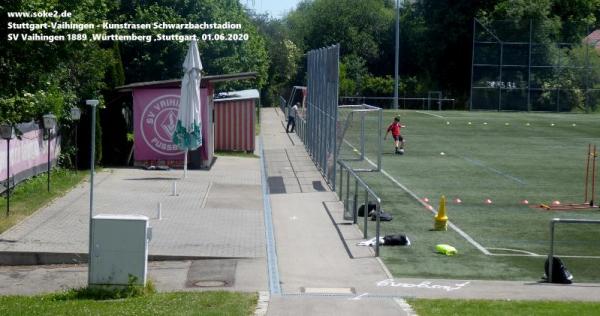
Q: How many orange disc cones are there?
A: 6